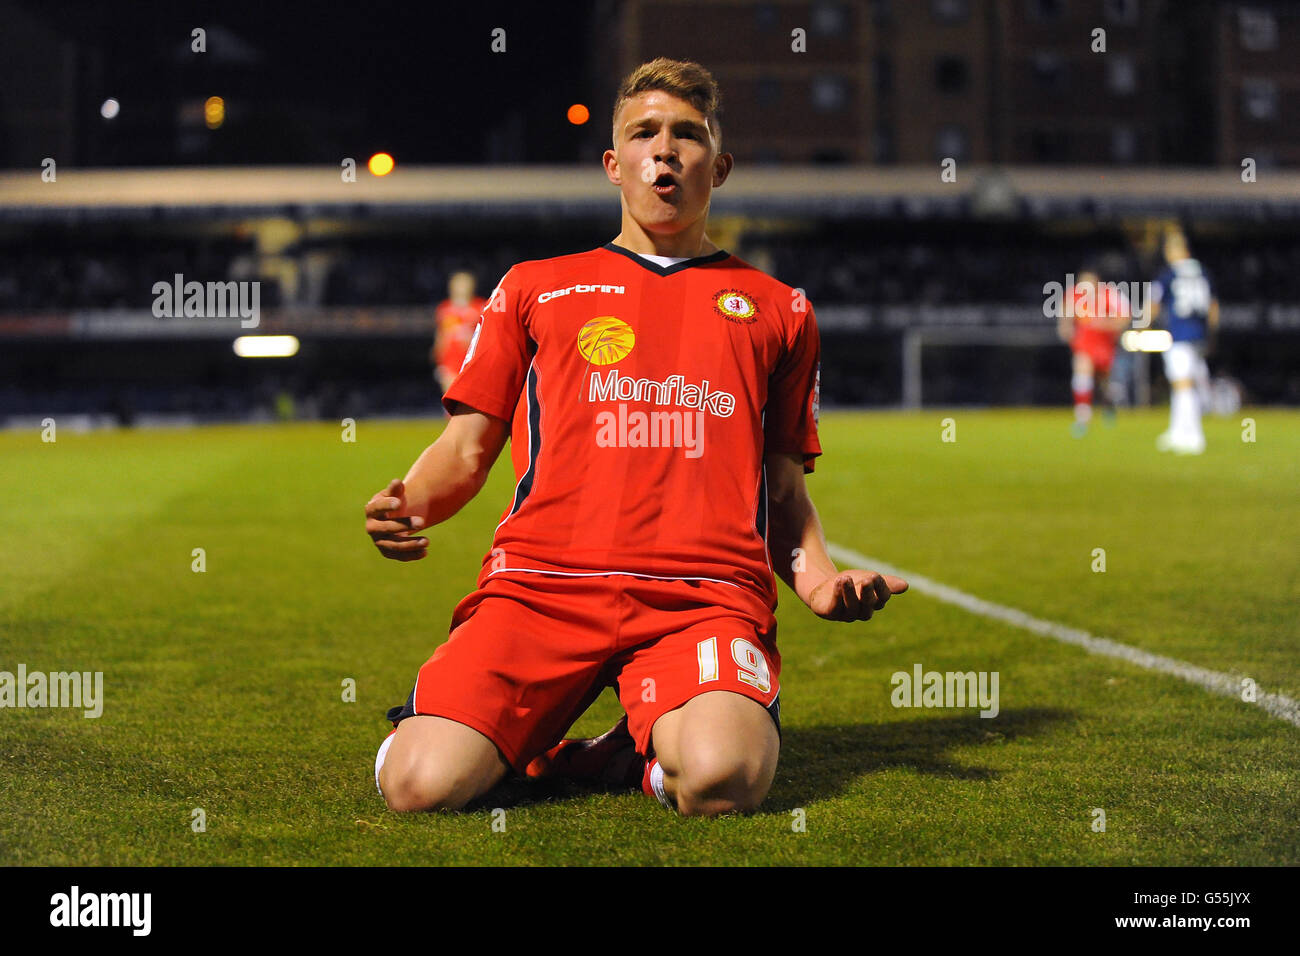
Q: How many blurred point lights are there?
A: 4